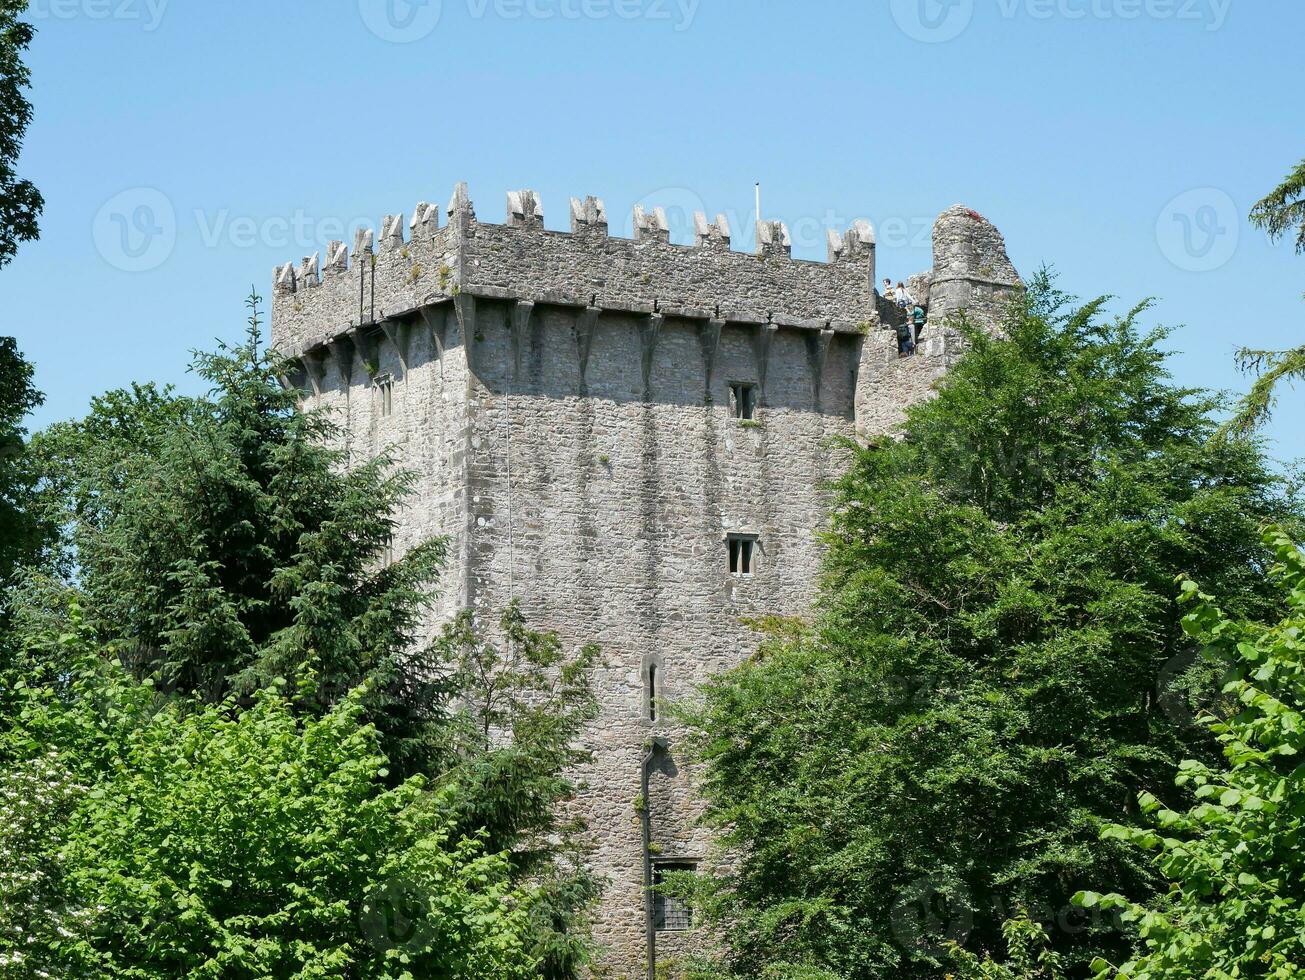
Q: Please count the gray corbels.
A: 13